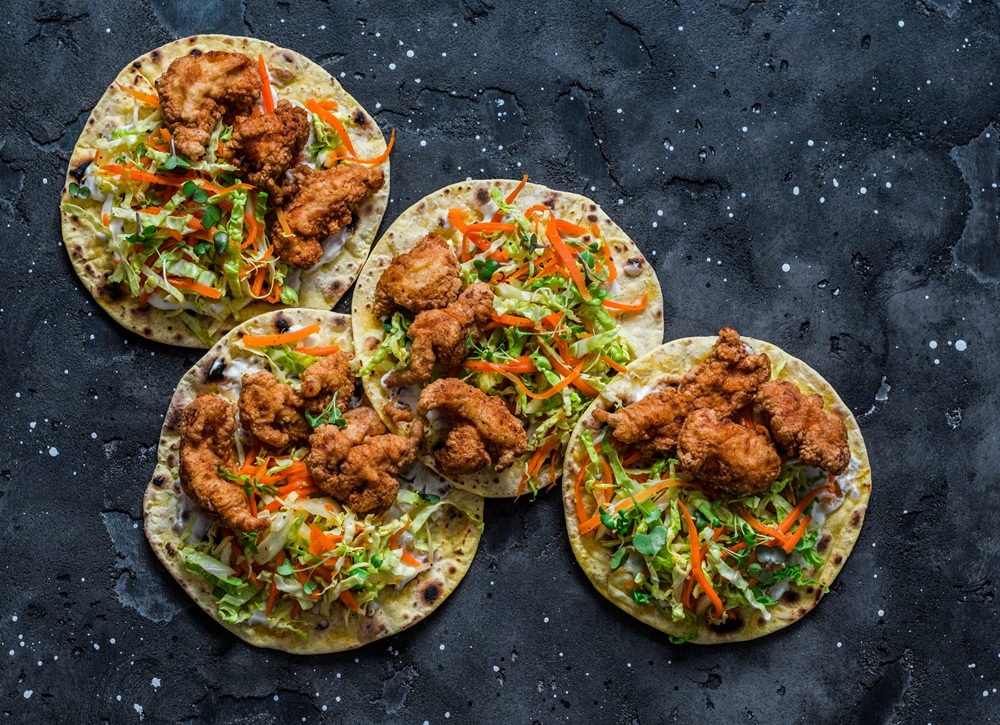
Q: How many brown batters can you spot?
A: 13